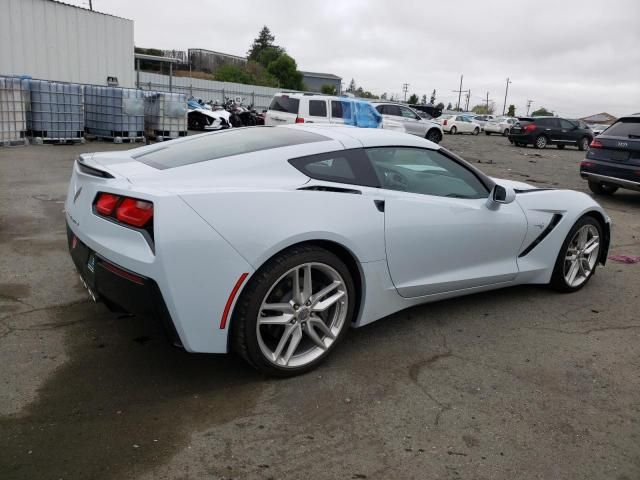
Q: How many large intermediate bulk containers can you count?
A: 4